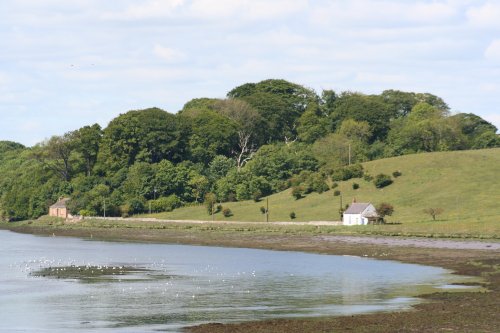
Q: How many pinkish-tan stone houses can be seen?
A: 1